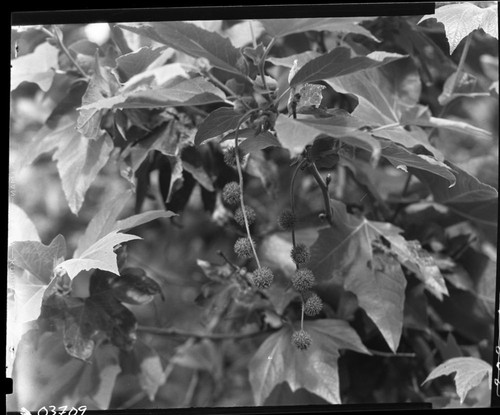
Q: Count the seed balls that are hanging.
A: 10